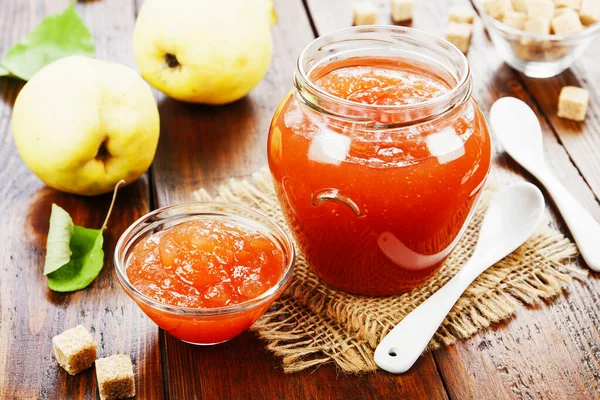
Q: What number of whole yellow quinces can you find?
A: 2